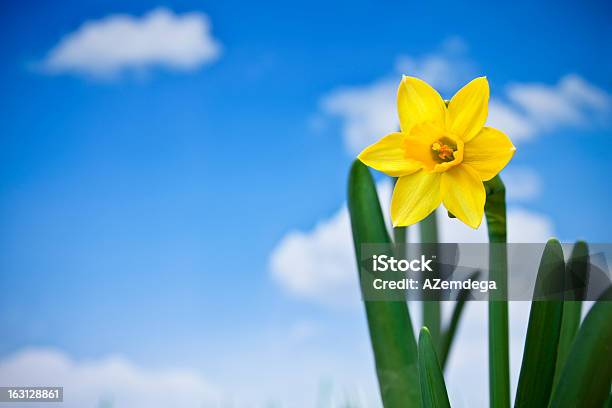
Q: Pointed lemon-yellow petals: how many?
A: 6